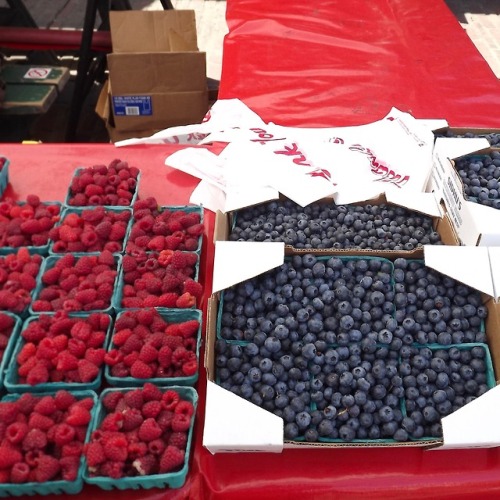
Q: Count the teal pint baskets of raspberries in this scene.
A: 13